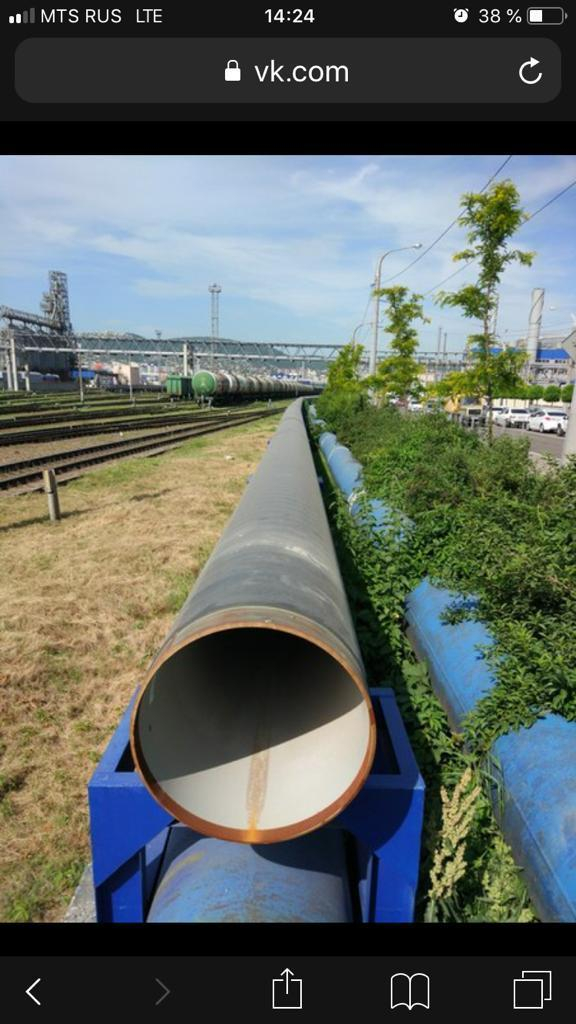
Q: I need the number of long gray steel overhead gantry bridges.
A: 1